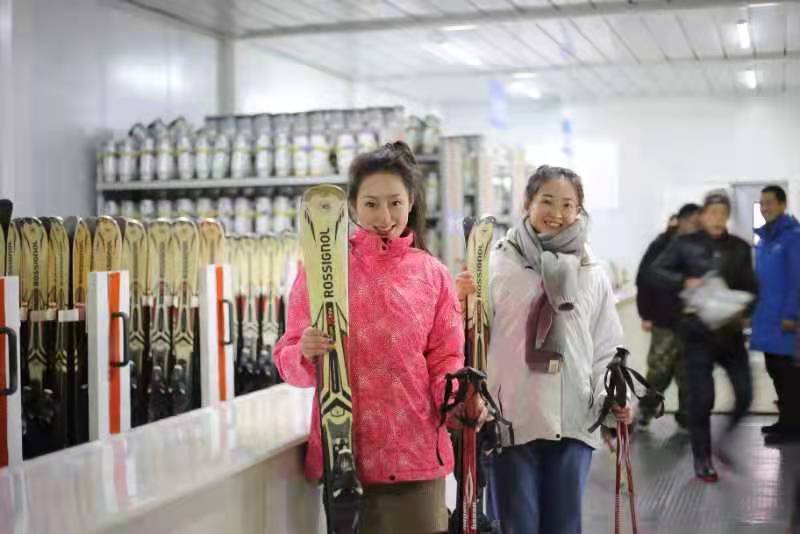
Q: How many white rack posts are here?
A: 3